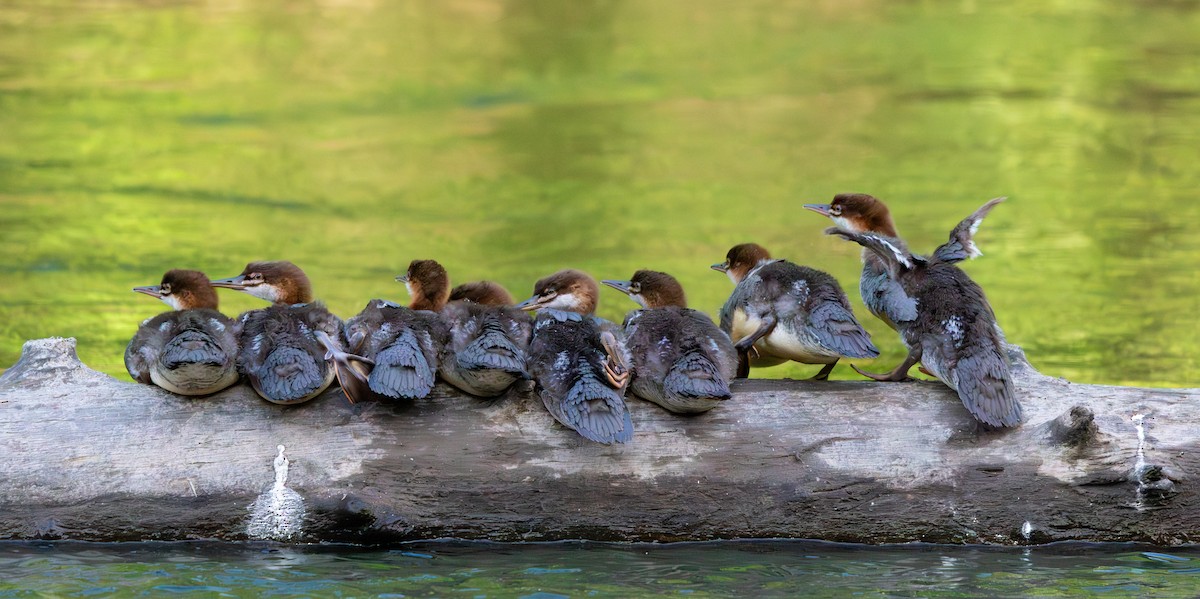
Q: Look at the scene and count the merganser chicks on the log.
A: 8